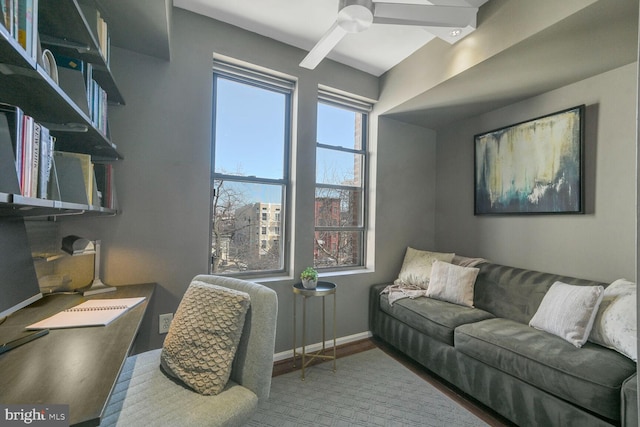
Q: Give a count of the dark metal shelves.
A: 3